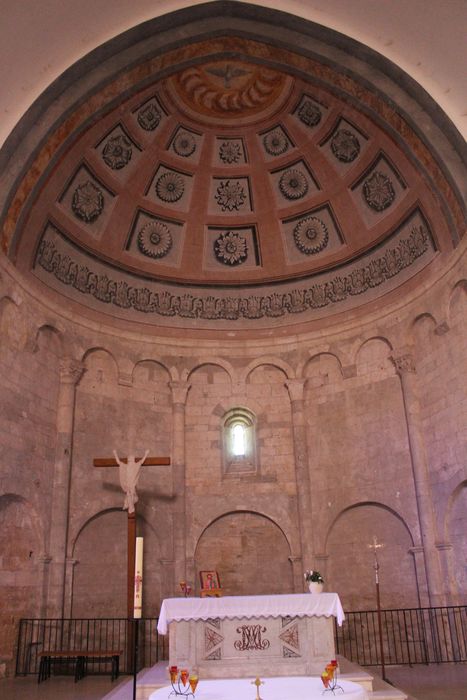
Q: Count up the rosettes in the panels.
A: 15